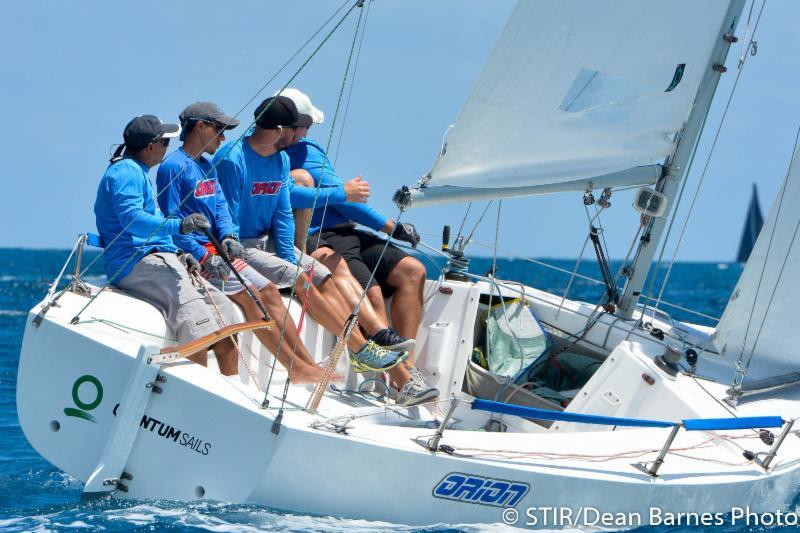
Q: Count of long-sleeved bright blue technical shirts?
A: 4